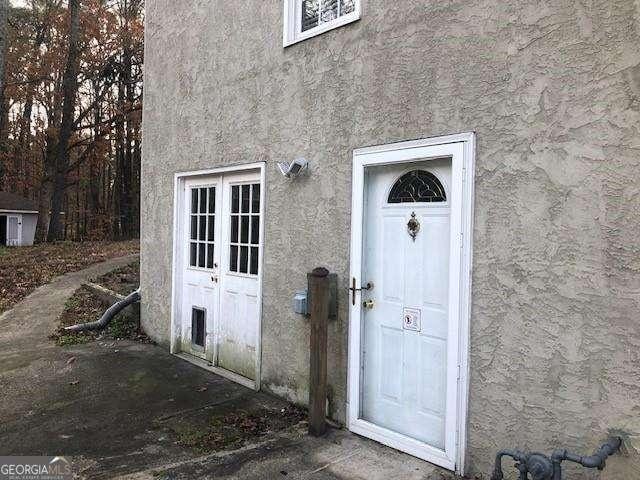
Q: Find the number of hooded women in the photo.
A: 0